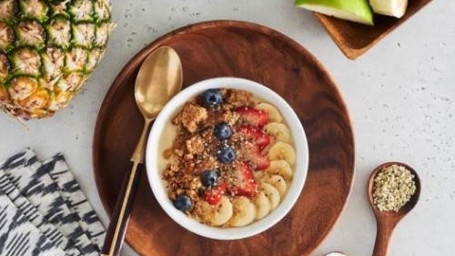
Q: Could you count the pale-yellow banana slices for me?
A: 9